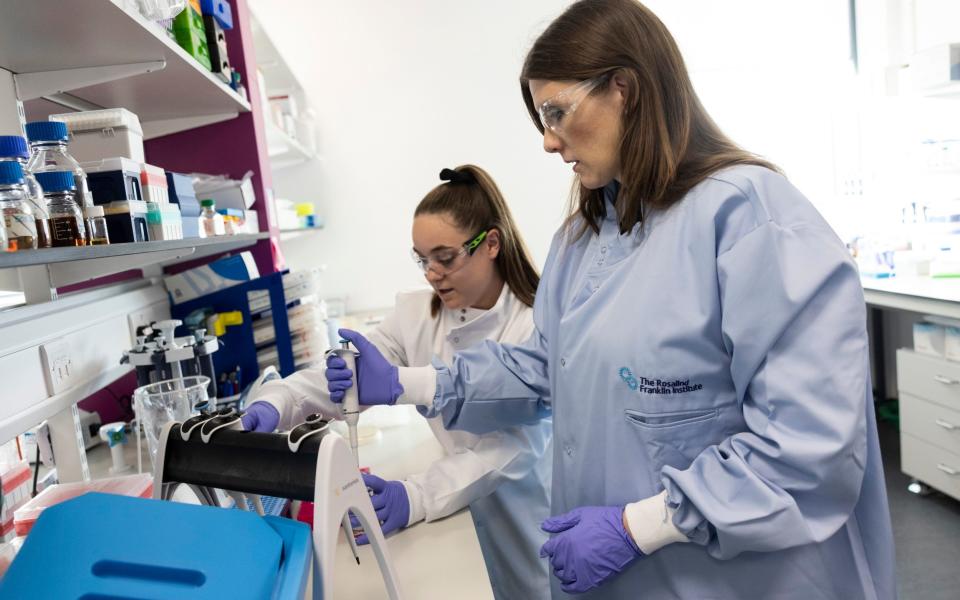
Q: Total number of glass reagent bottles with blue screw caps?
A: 4